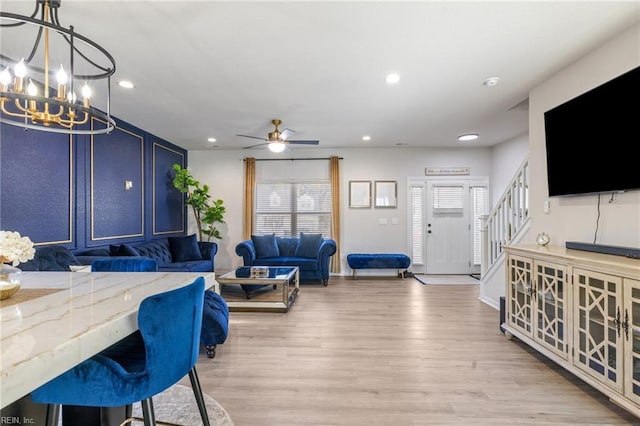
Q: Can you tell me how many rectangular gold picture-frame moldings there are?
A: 3